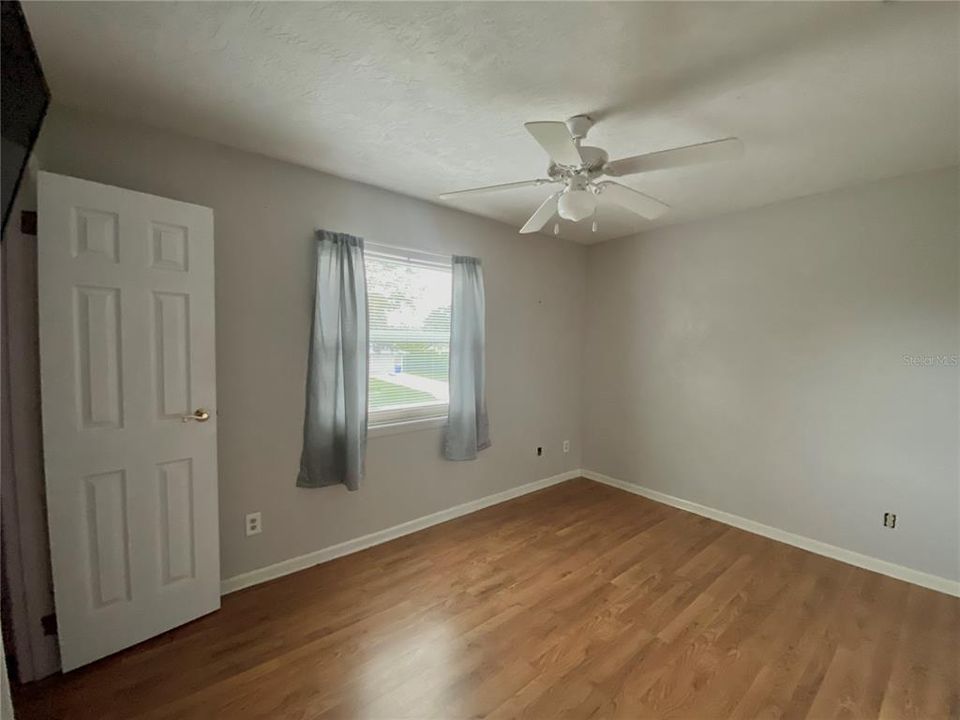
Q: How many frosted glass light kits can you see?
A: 1